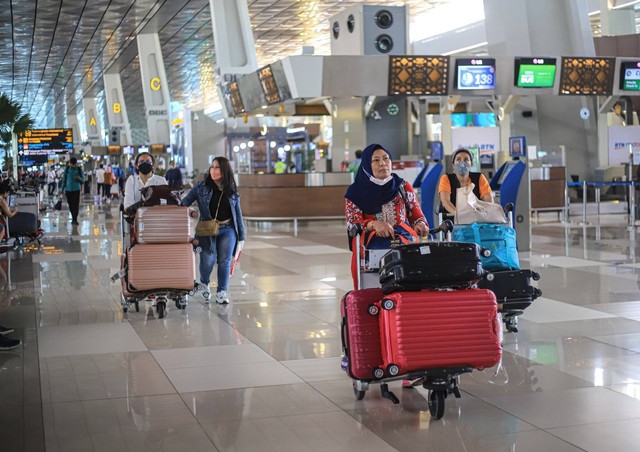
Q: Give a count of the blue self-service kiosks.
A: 2